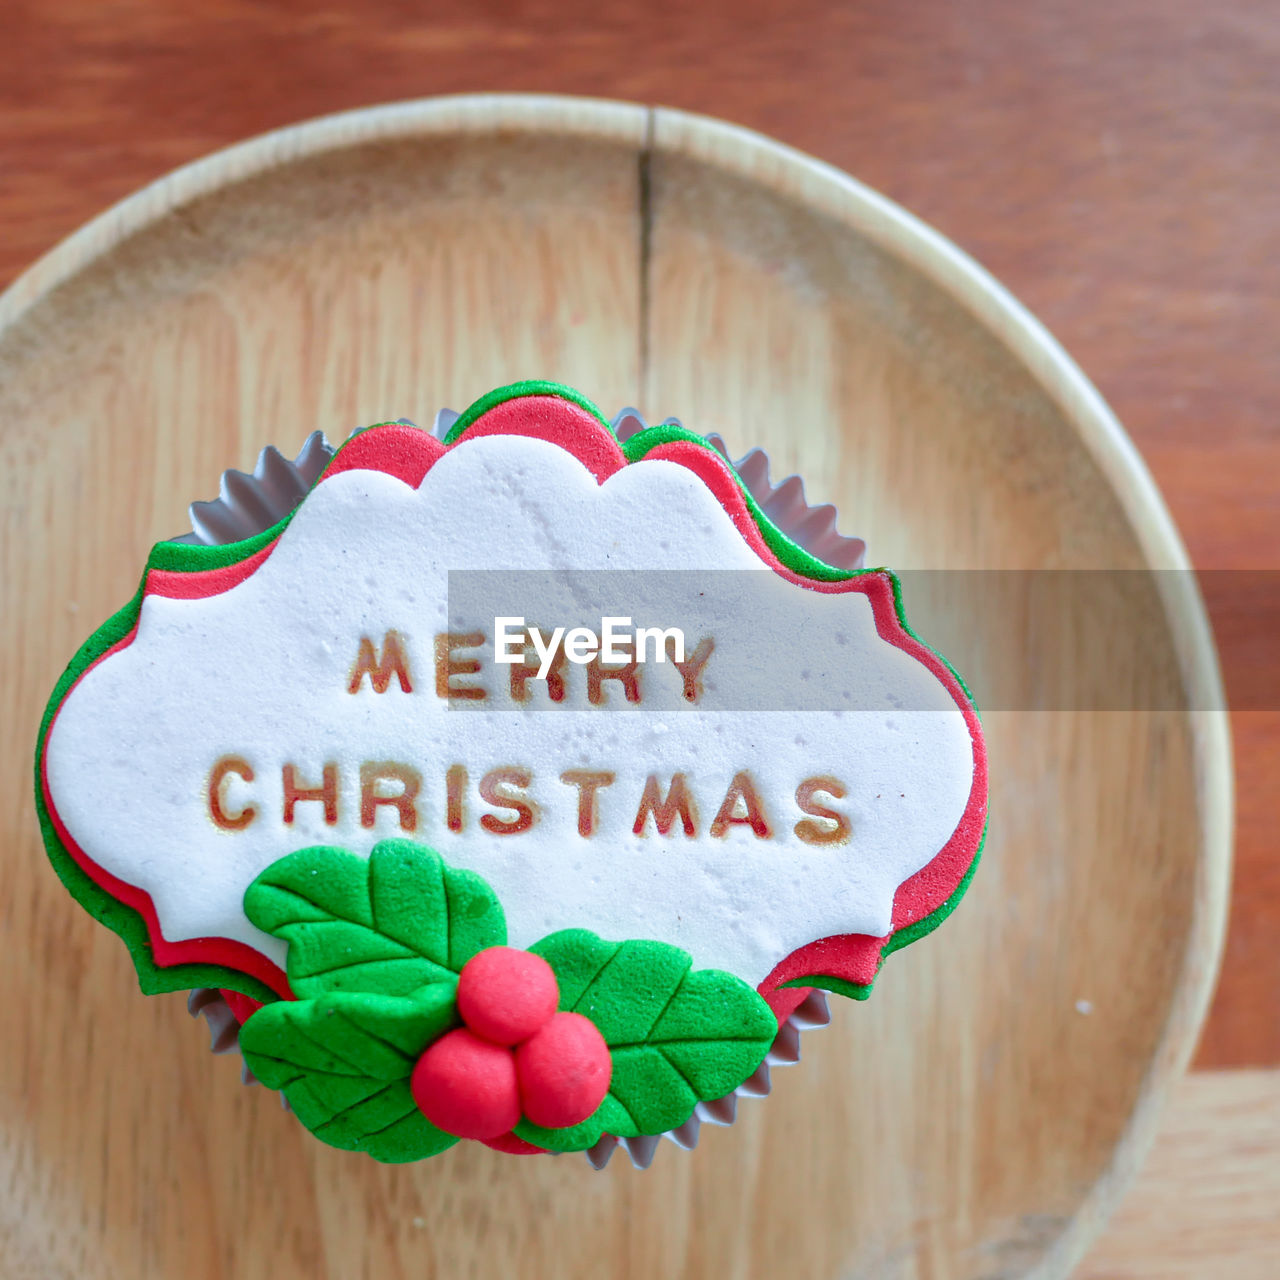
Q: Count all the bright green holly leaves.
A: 3